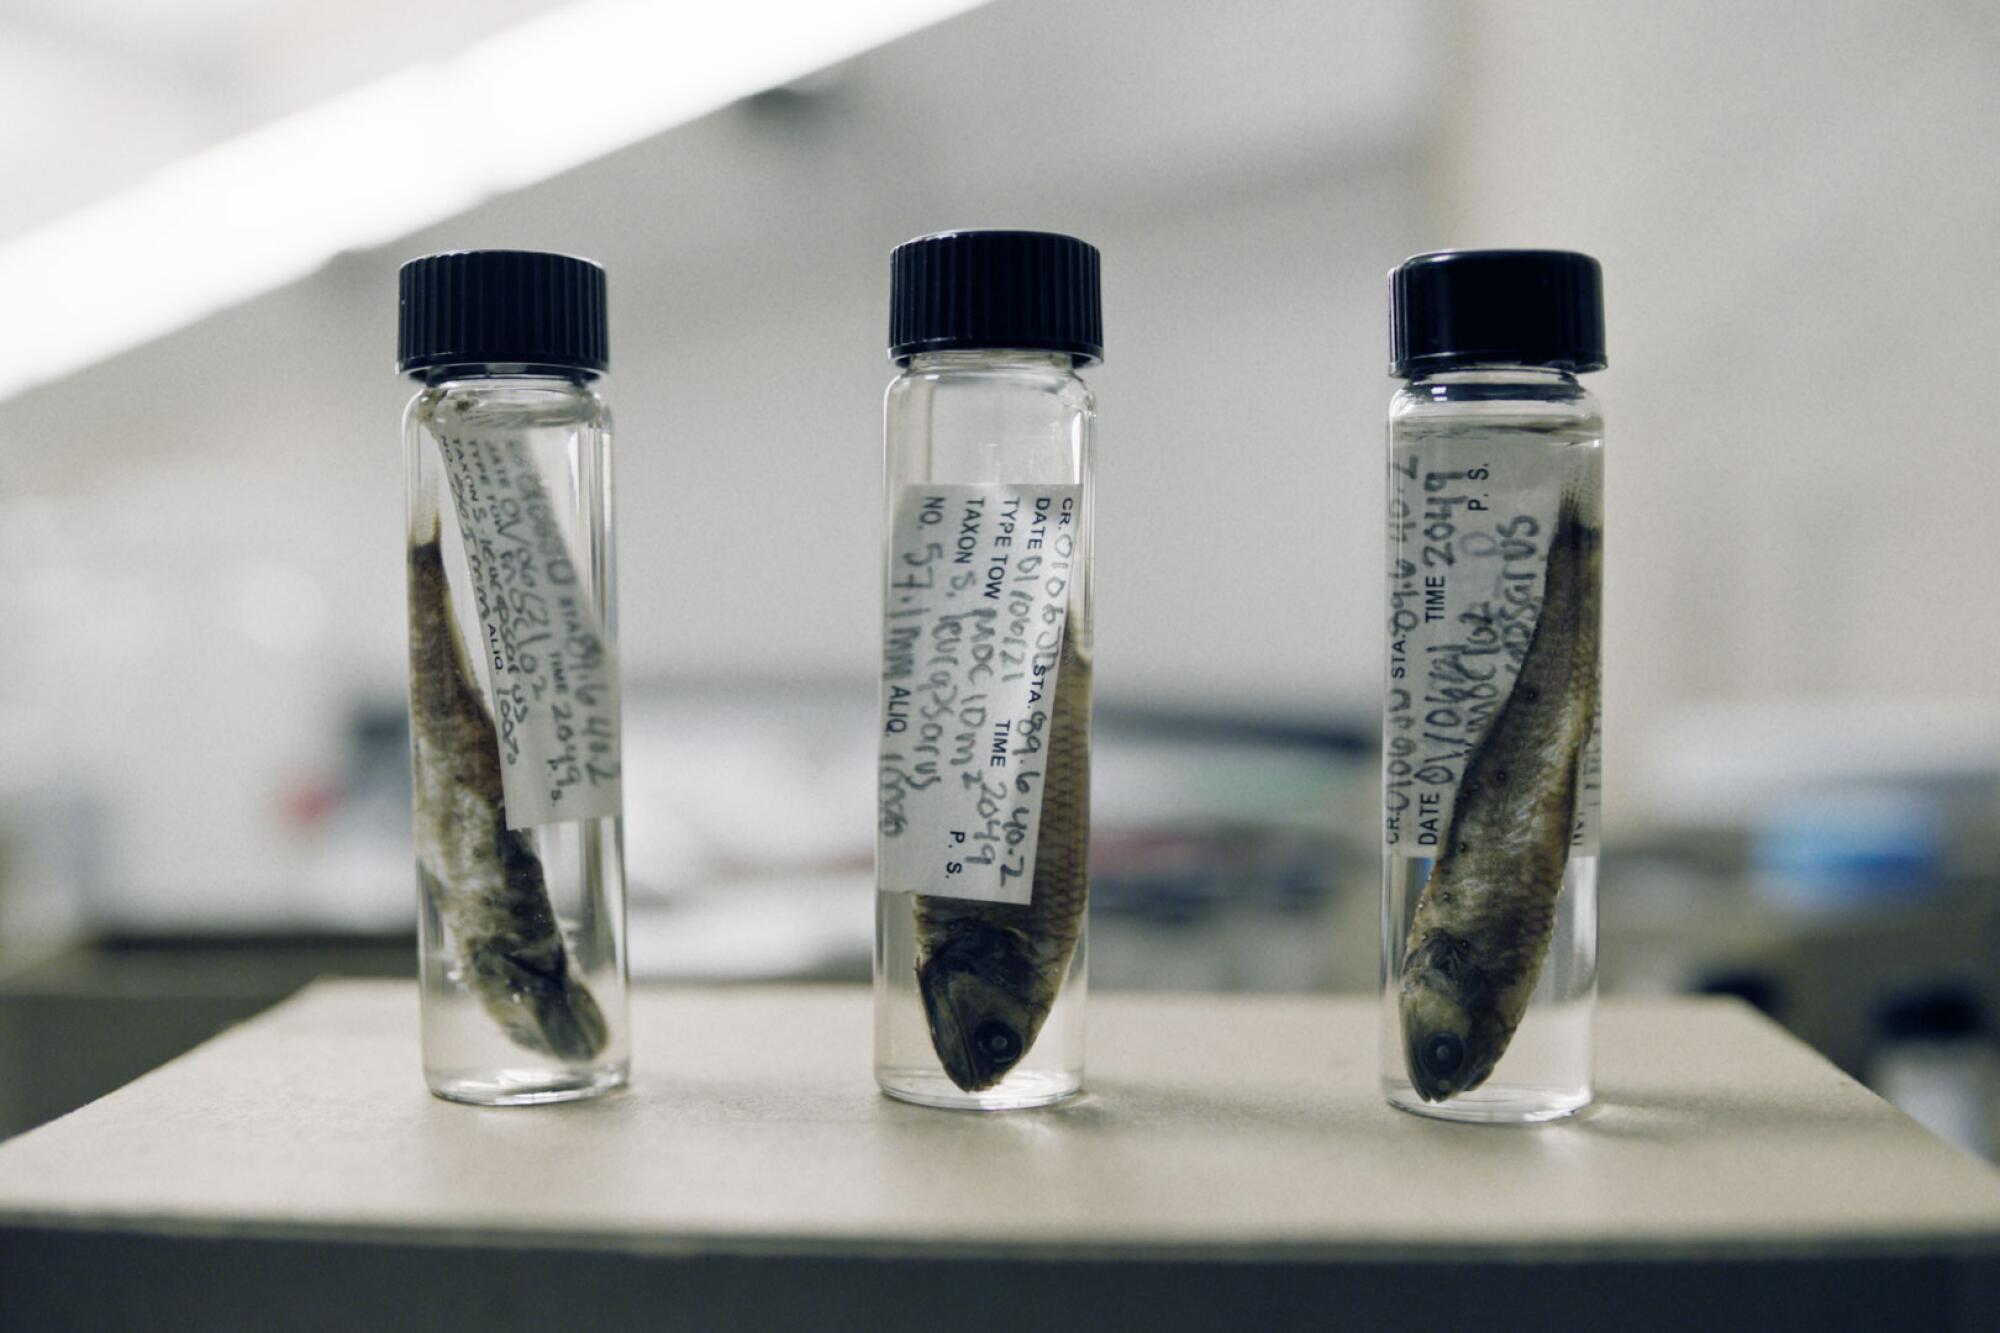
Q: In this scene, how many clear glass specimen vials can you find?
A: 3